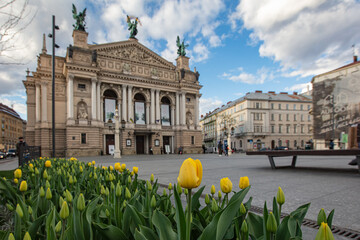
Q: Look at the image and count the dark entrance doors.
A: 3